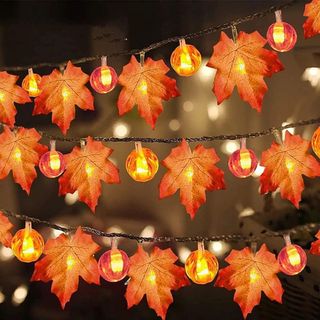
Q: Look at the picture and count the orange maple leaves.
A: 14